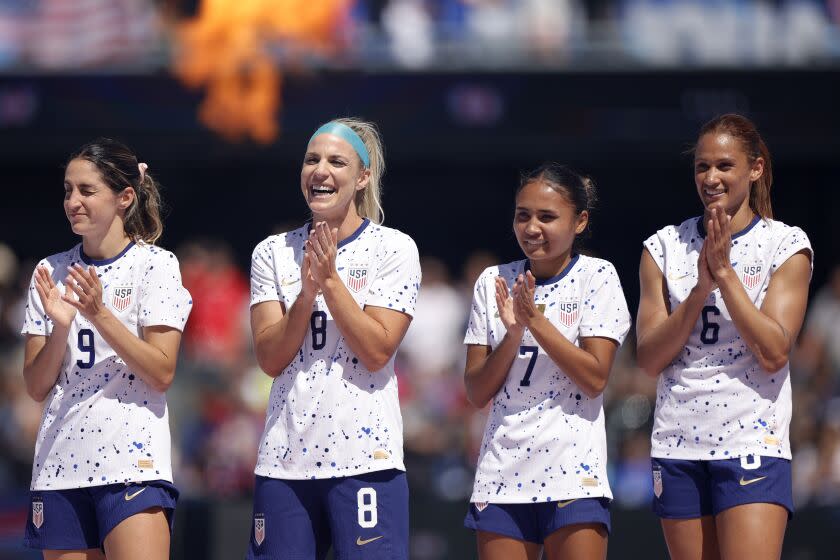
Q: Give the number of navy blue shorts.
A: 4